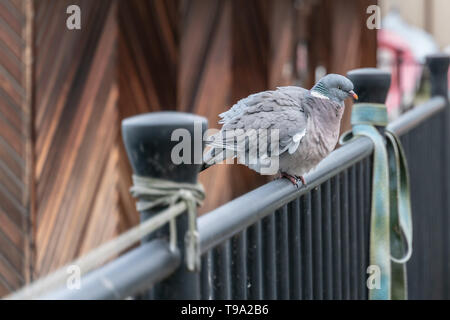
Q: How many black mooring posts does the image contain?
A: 3